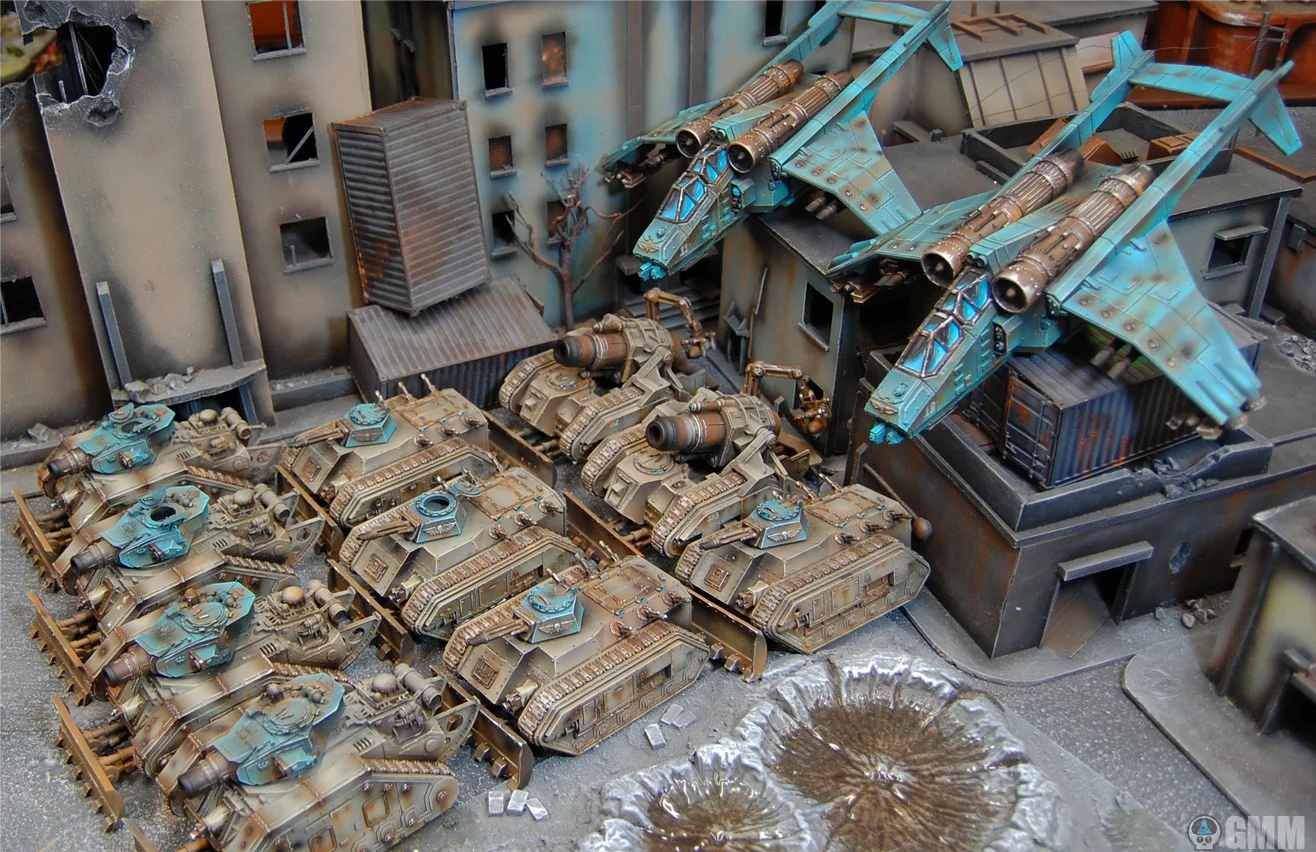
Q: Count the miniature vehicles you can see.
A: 12